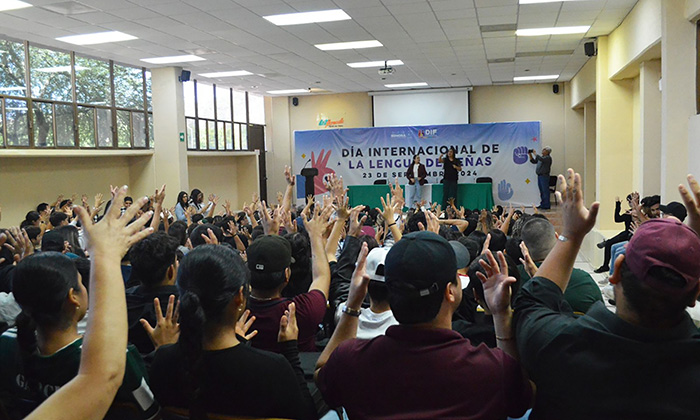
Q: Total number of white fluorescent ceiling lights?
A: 12